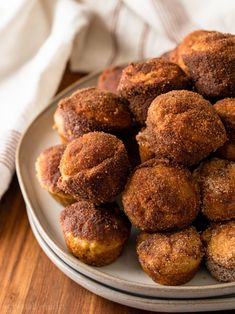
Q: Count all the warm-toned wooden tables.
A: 1